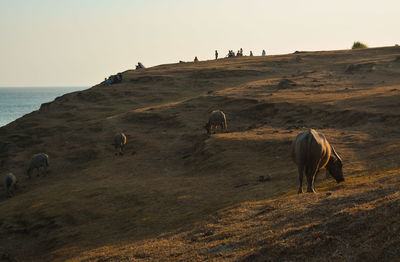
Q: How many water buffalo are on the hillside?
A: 5